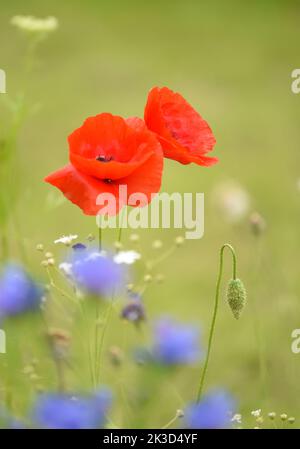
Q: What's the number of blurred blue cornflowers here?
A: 5